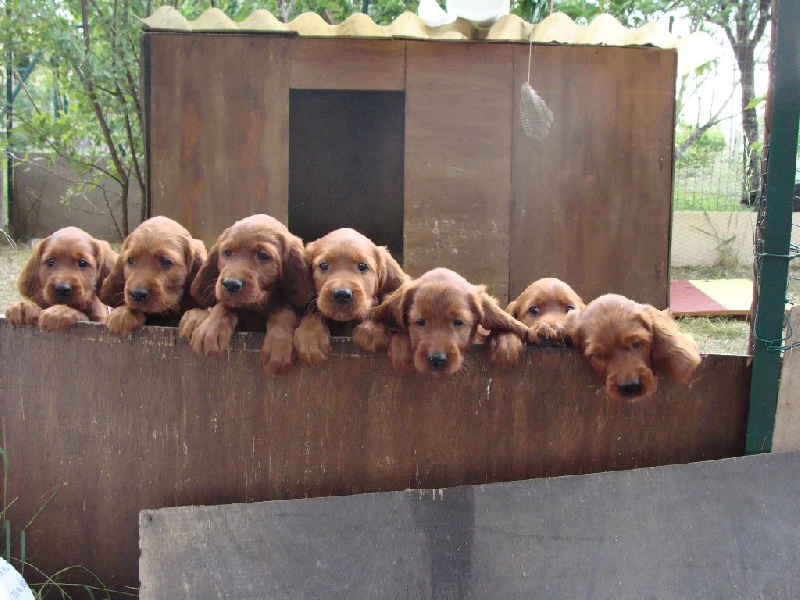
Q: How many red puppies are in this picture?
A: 7